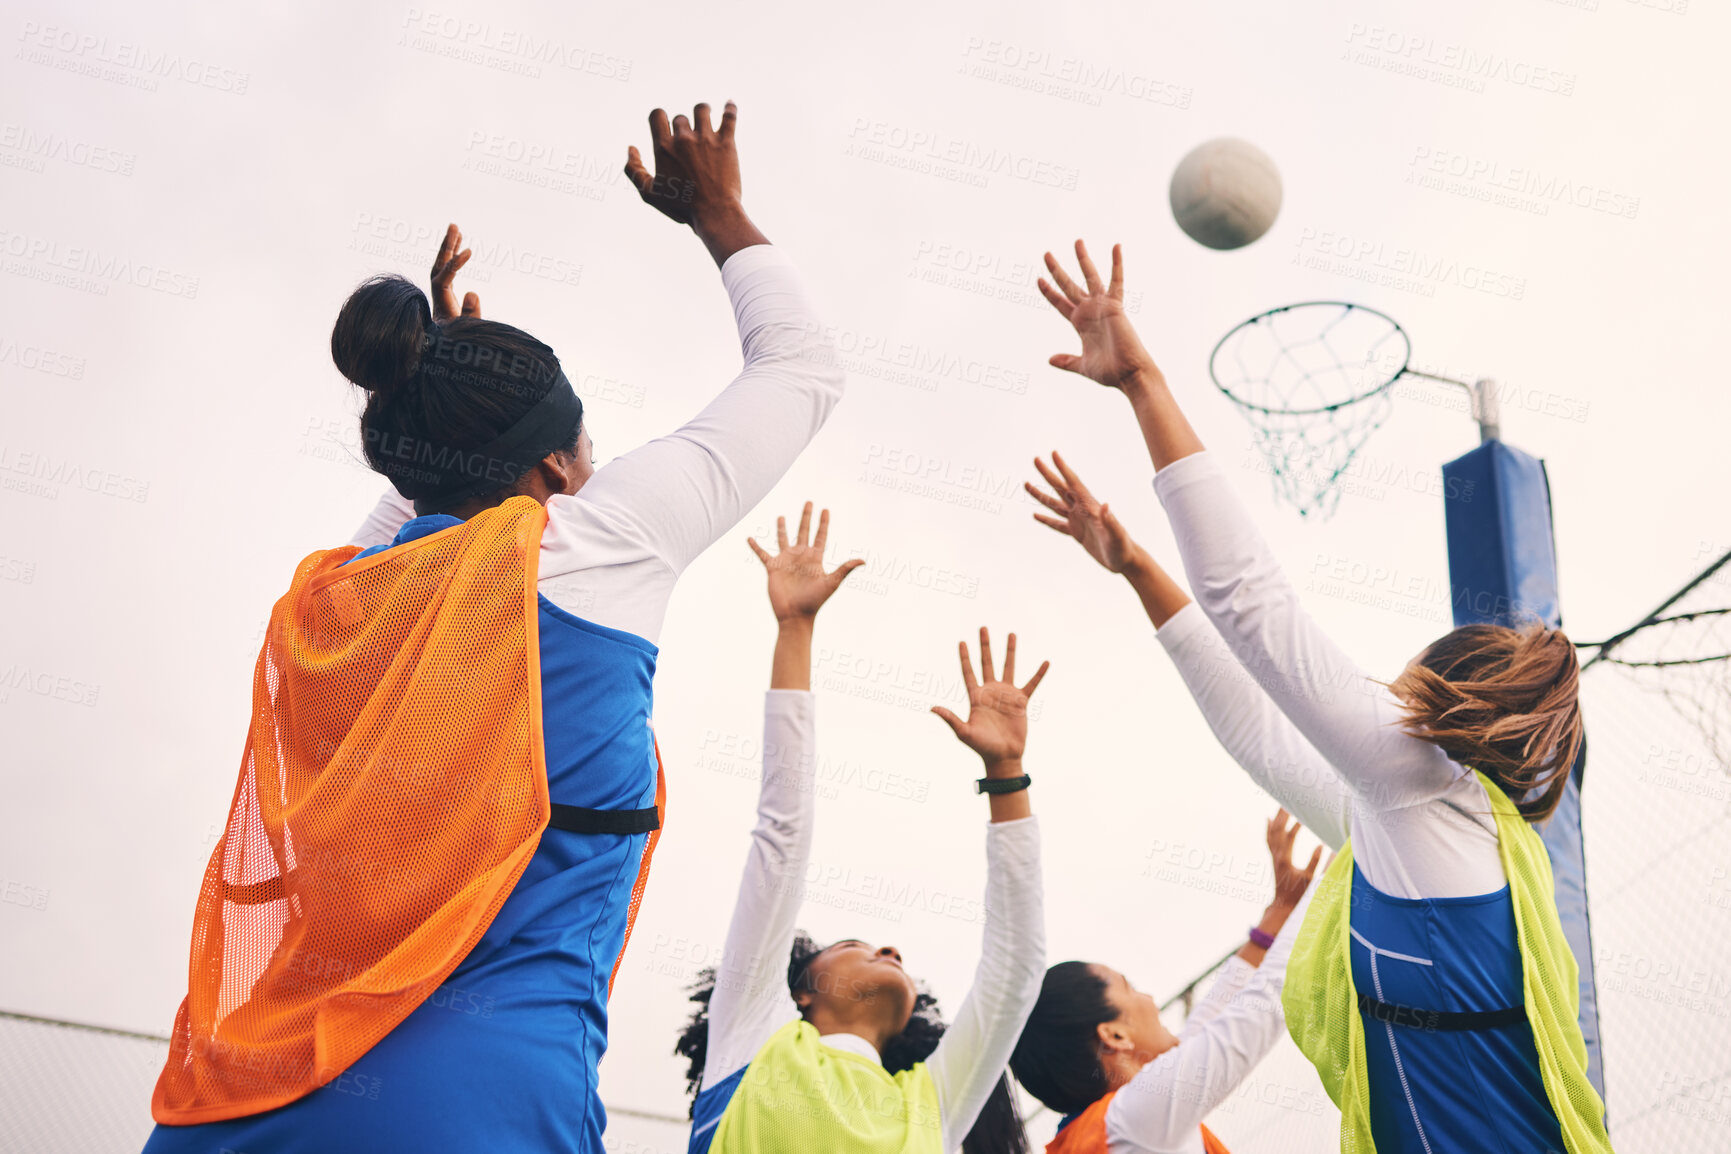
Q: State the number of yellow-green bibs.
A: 2